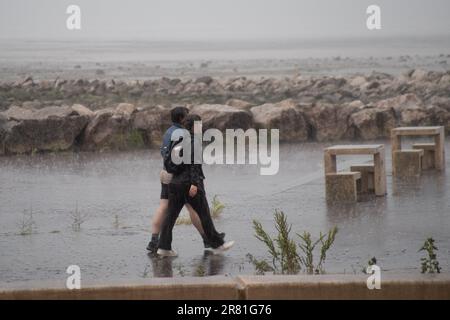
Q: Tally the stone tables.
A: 2